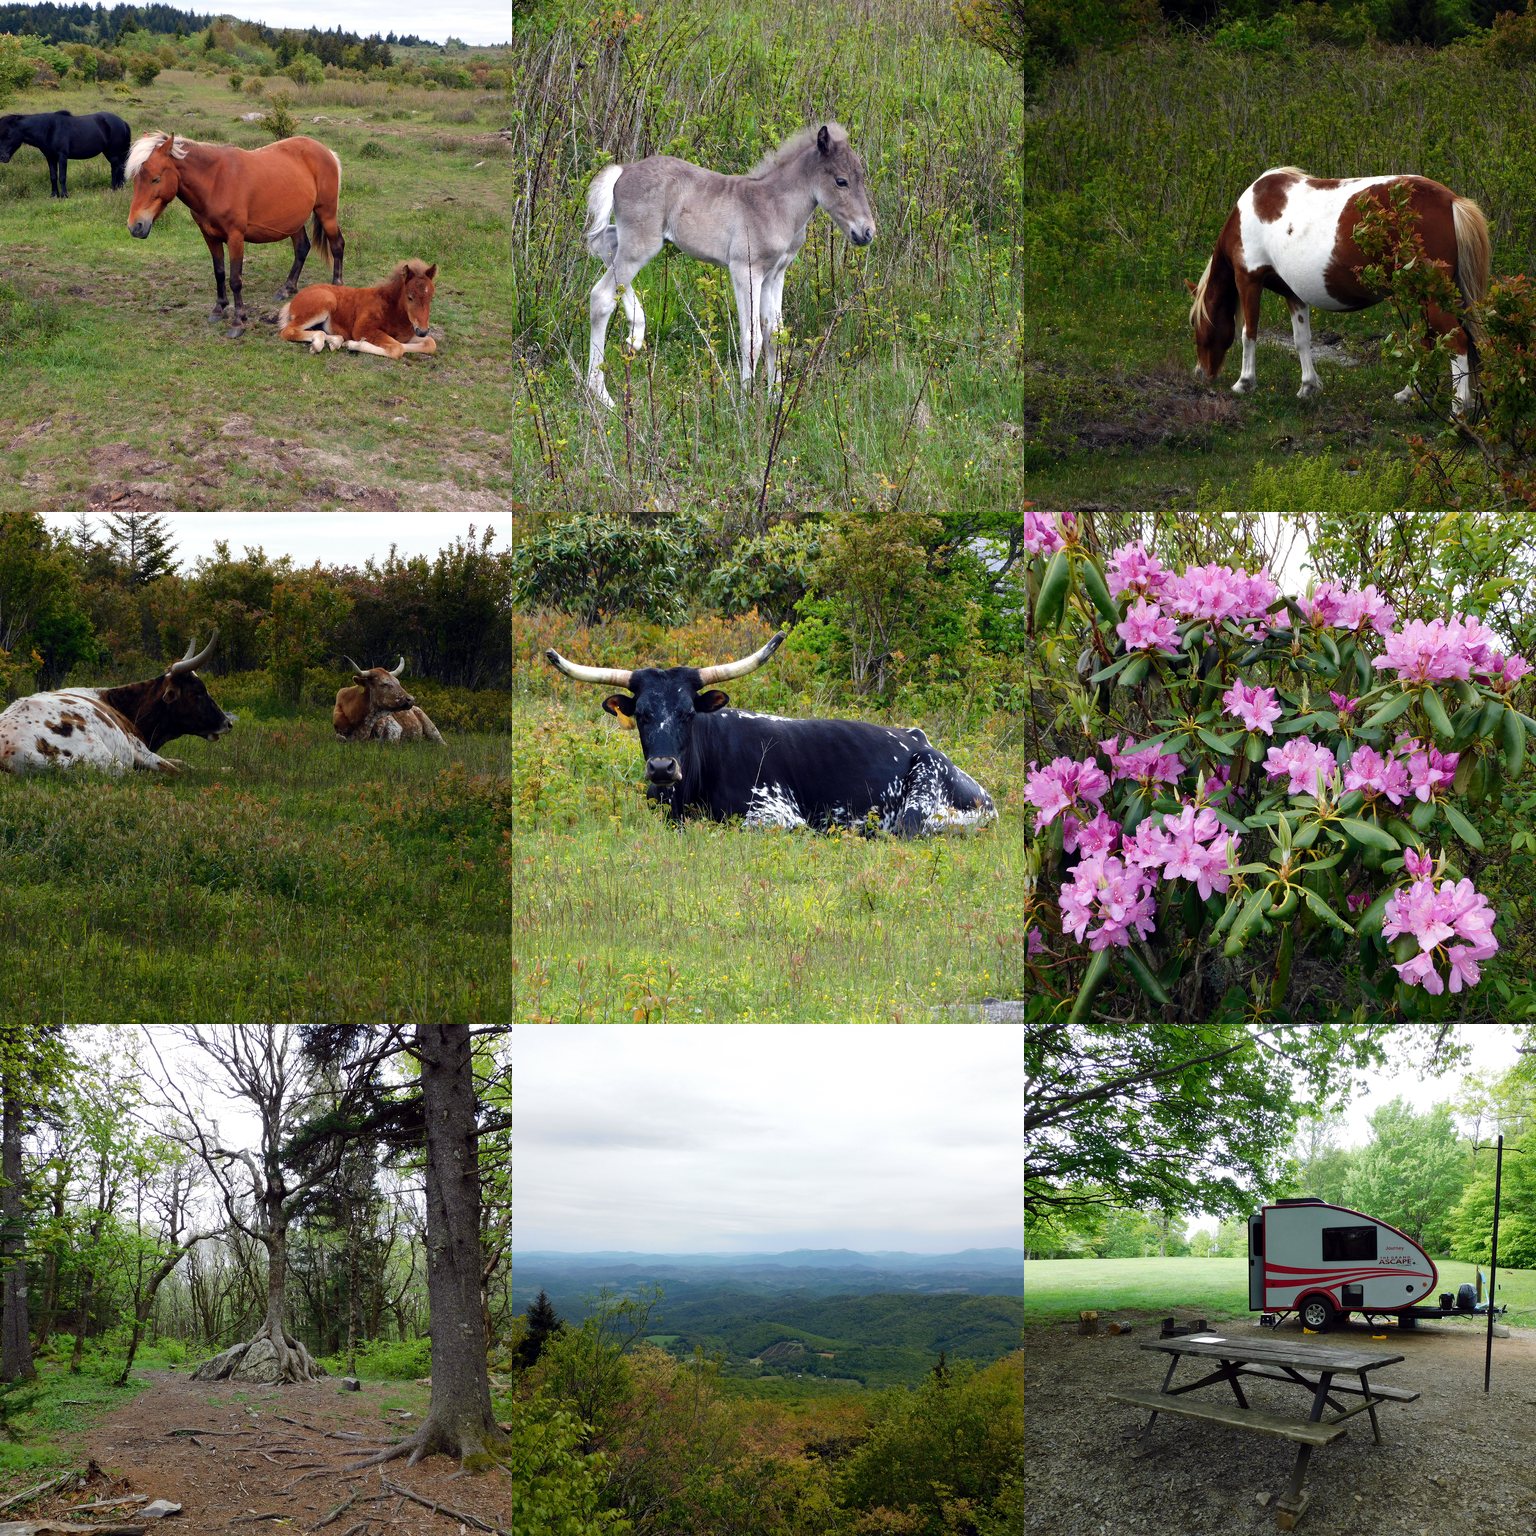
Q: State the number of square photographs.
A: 9